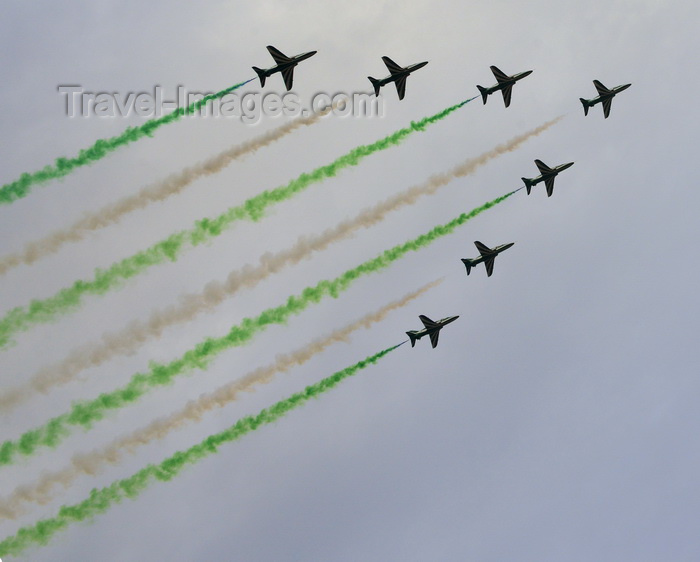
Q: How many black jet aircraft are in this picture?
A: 7